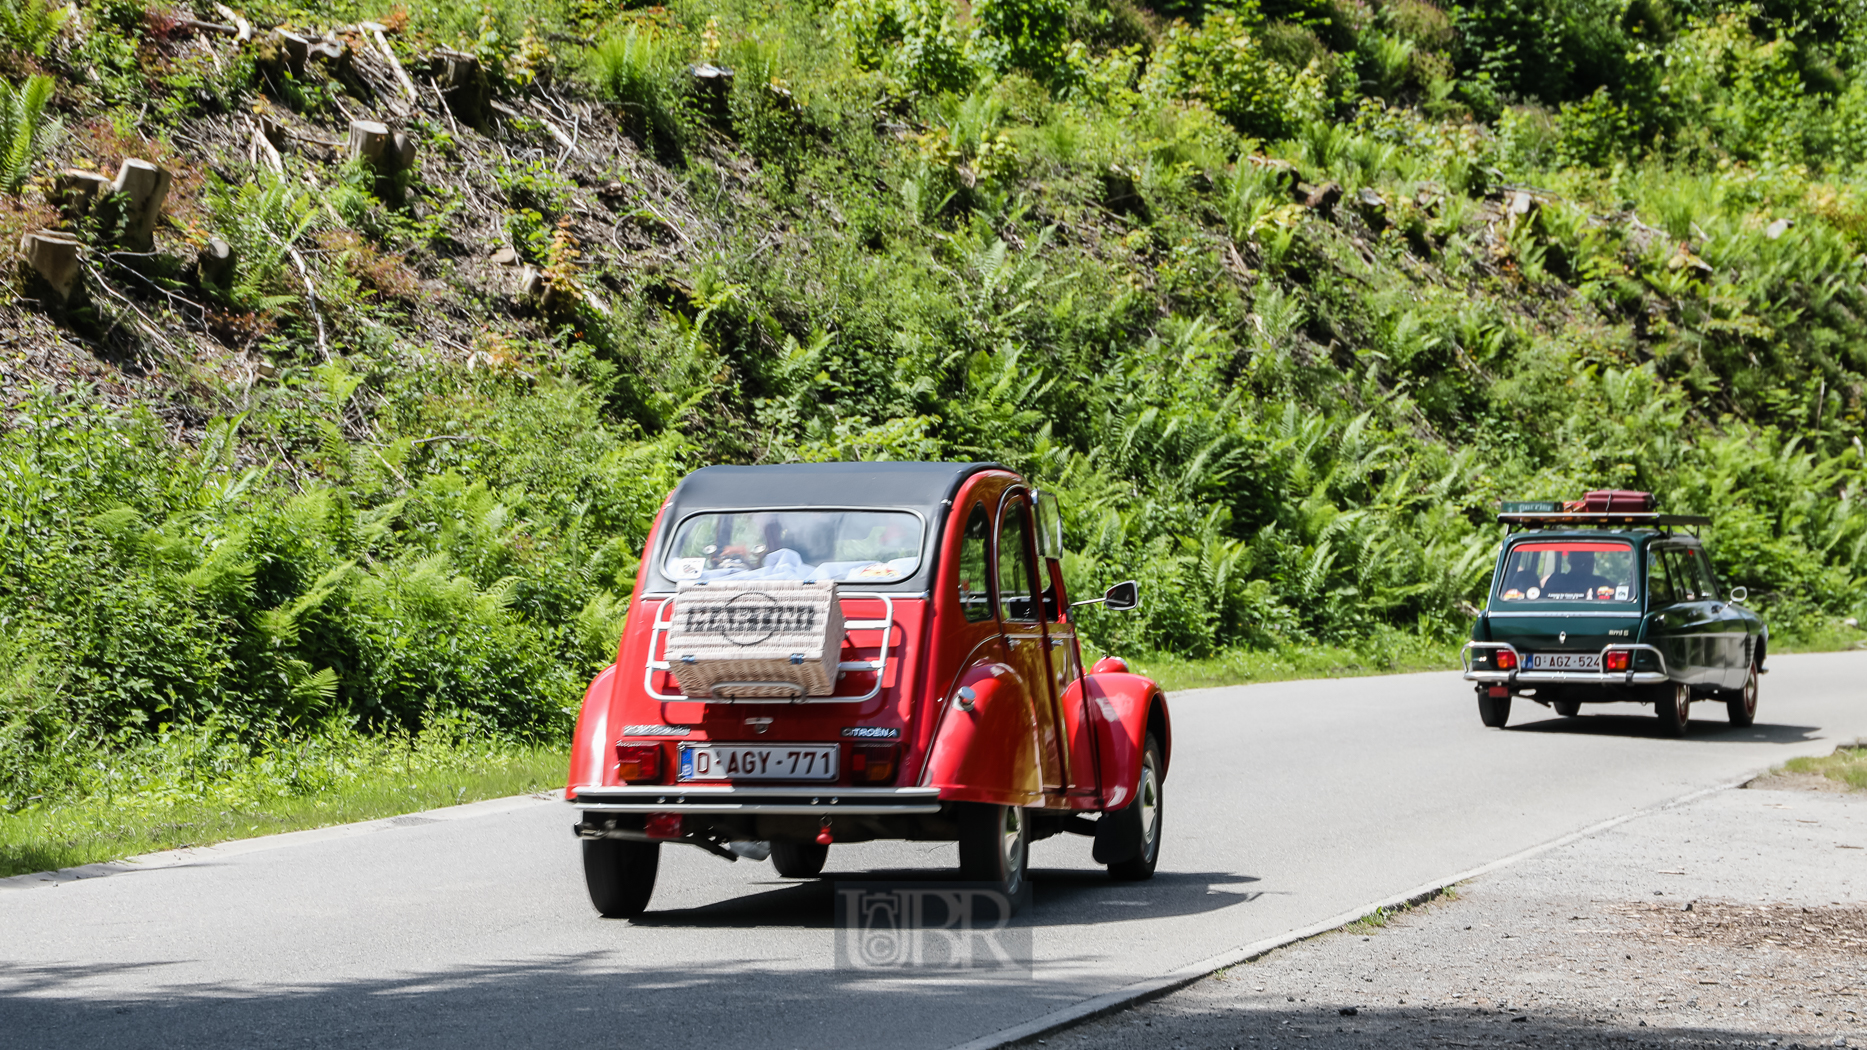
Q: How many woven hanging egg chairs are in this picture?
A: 0